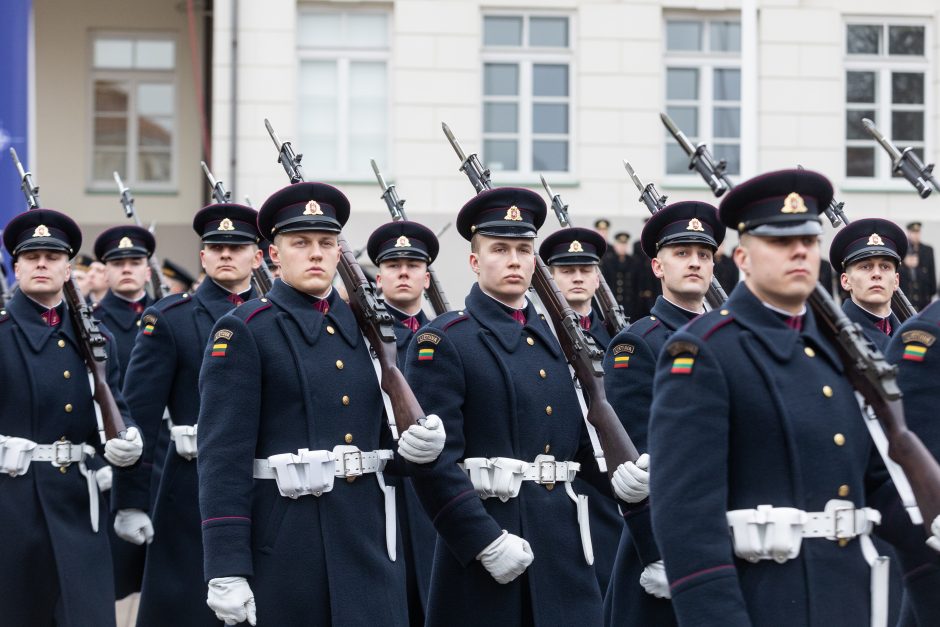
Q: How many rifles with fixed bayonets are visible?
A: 11